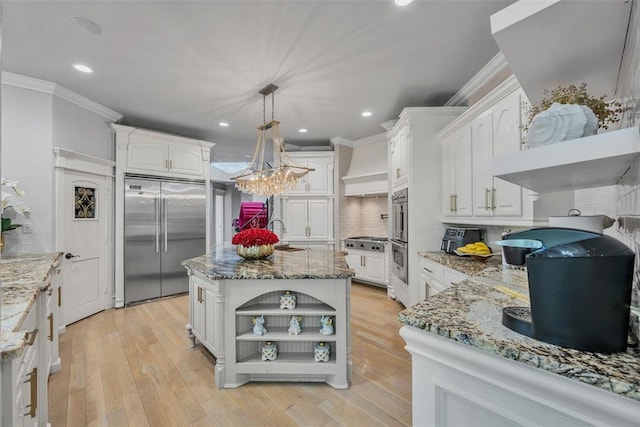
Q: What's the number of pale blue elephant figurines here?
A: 3